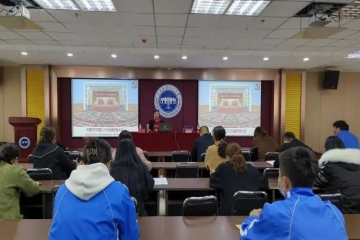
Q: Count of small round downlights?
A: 8